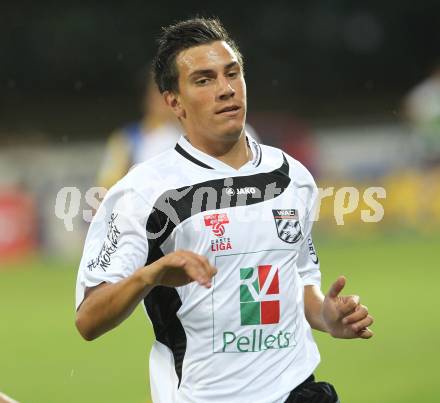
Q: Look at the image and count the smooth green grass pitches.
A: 1